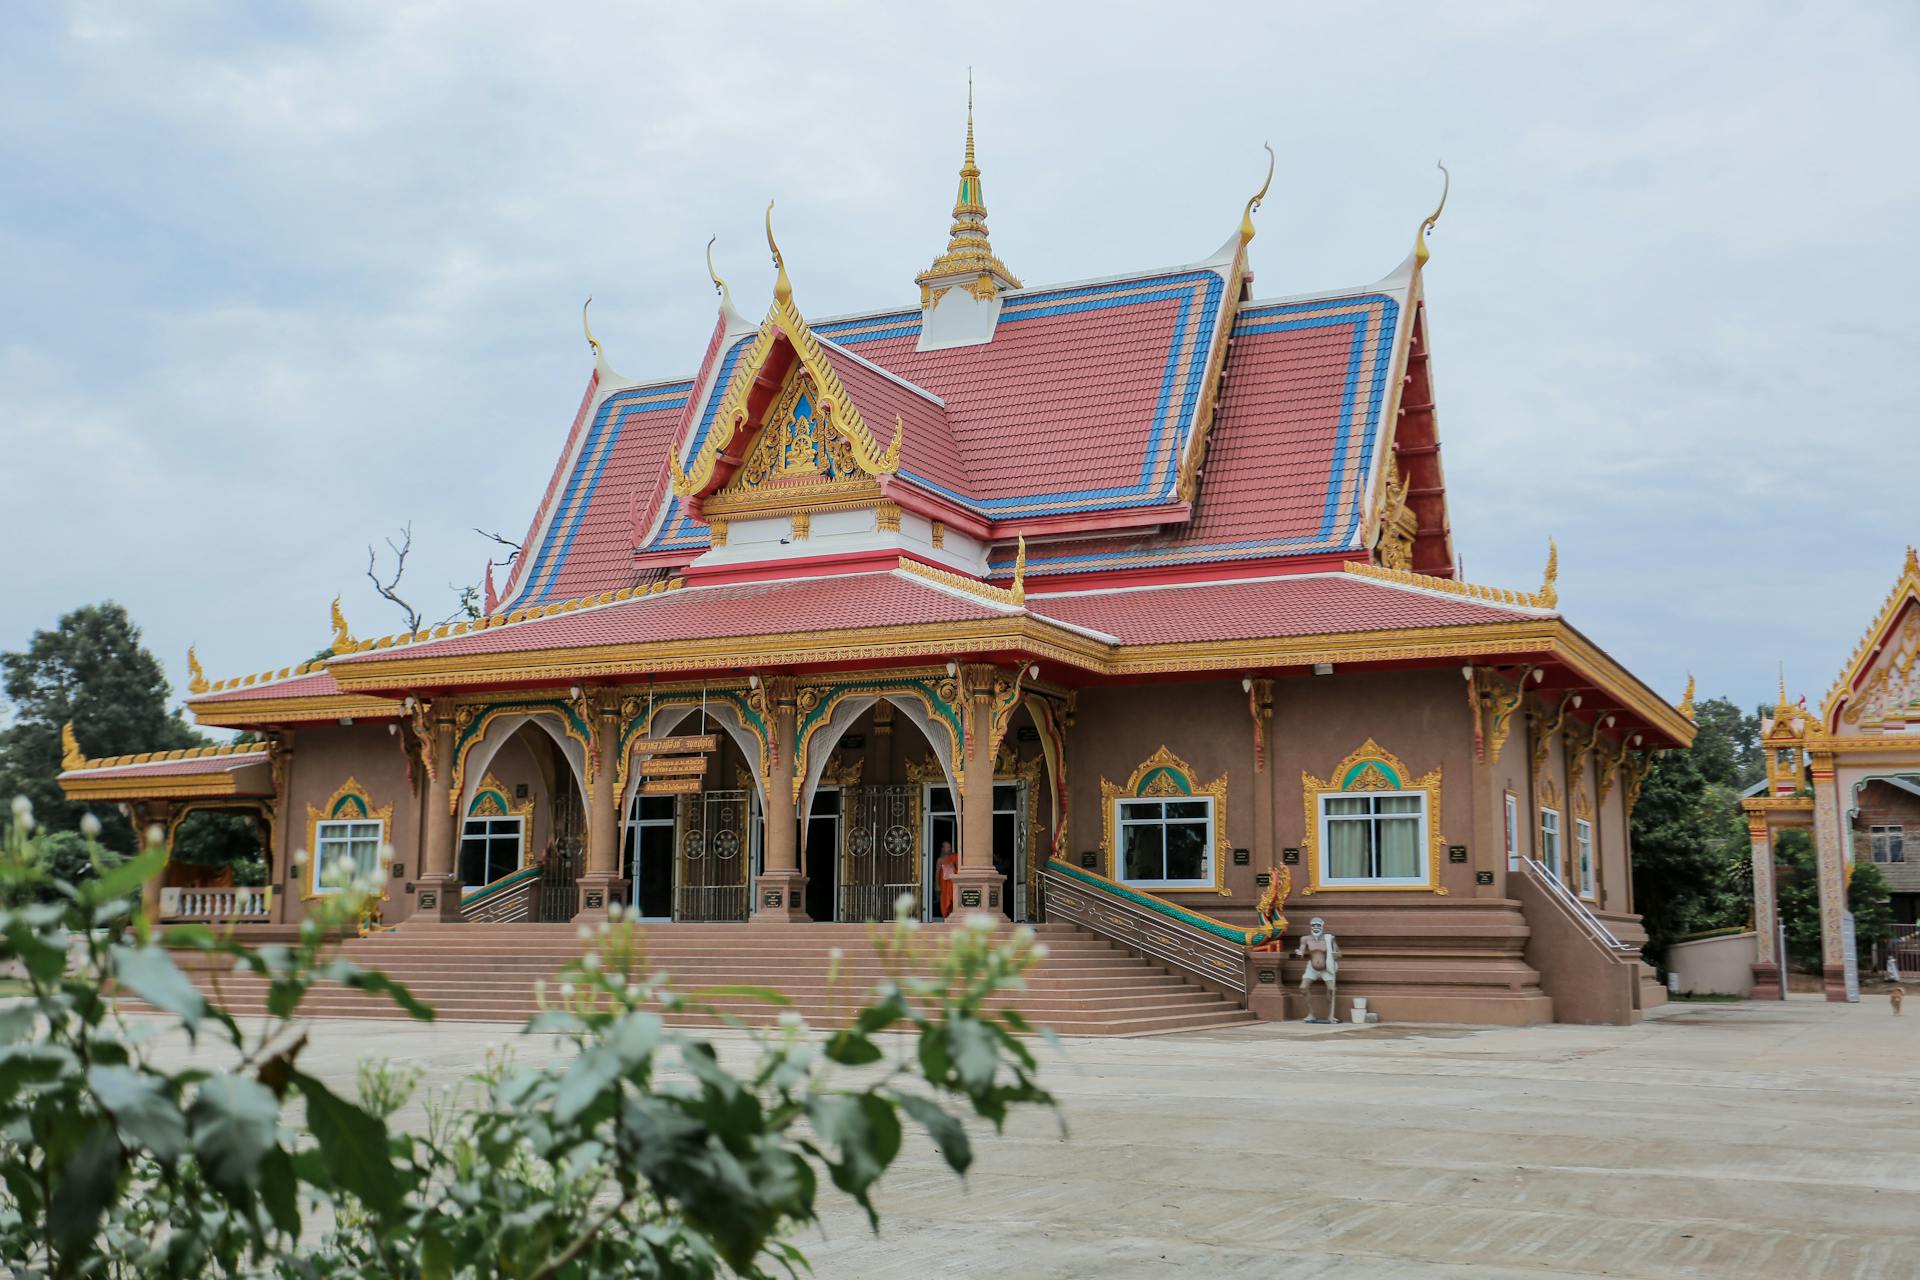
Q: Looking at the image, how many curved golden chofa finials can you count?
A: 5